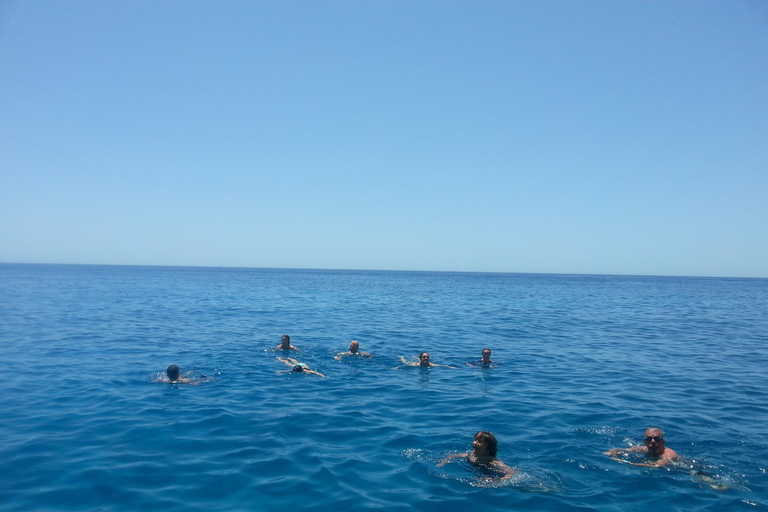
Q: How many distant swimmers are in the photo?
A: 6